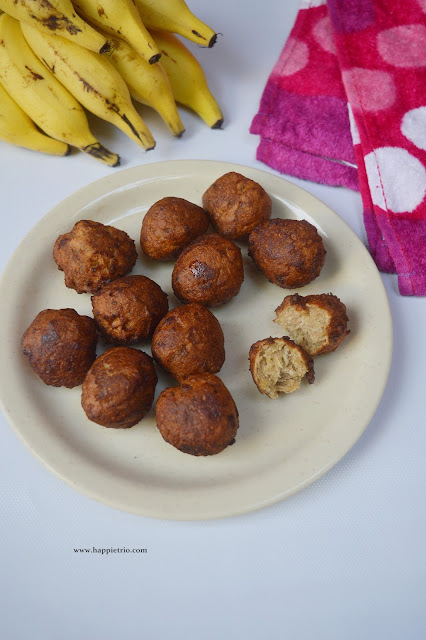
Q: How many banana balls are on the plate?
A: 11